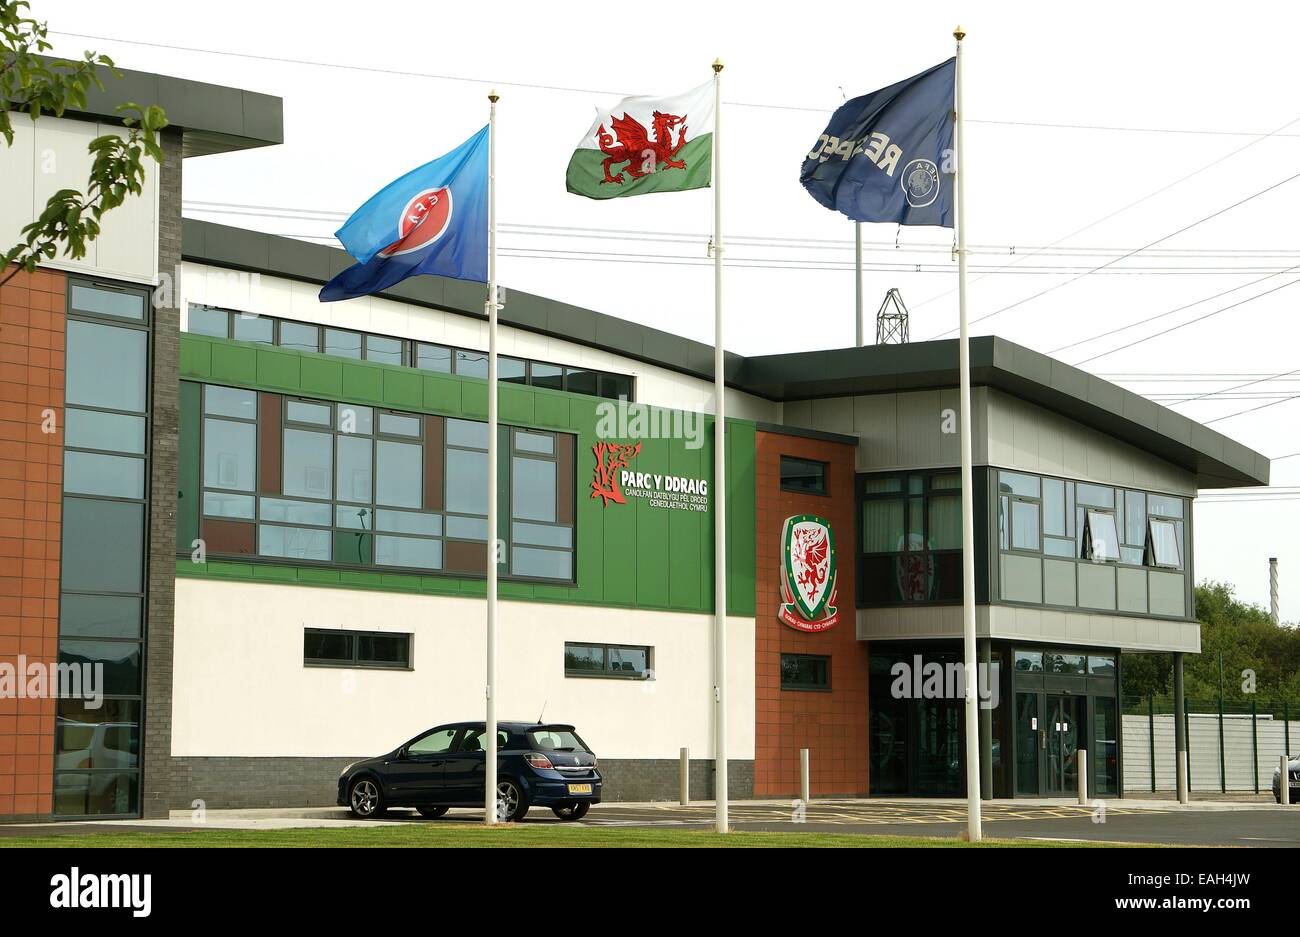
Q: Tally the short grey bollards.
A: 5